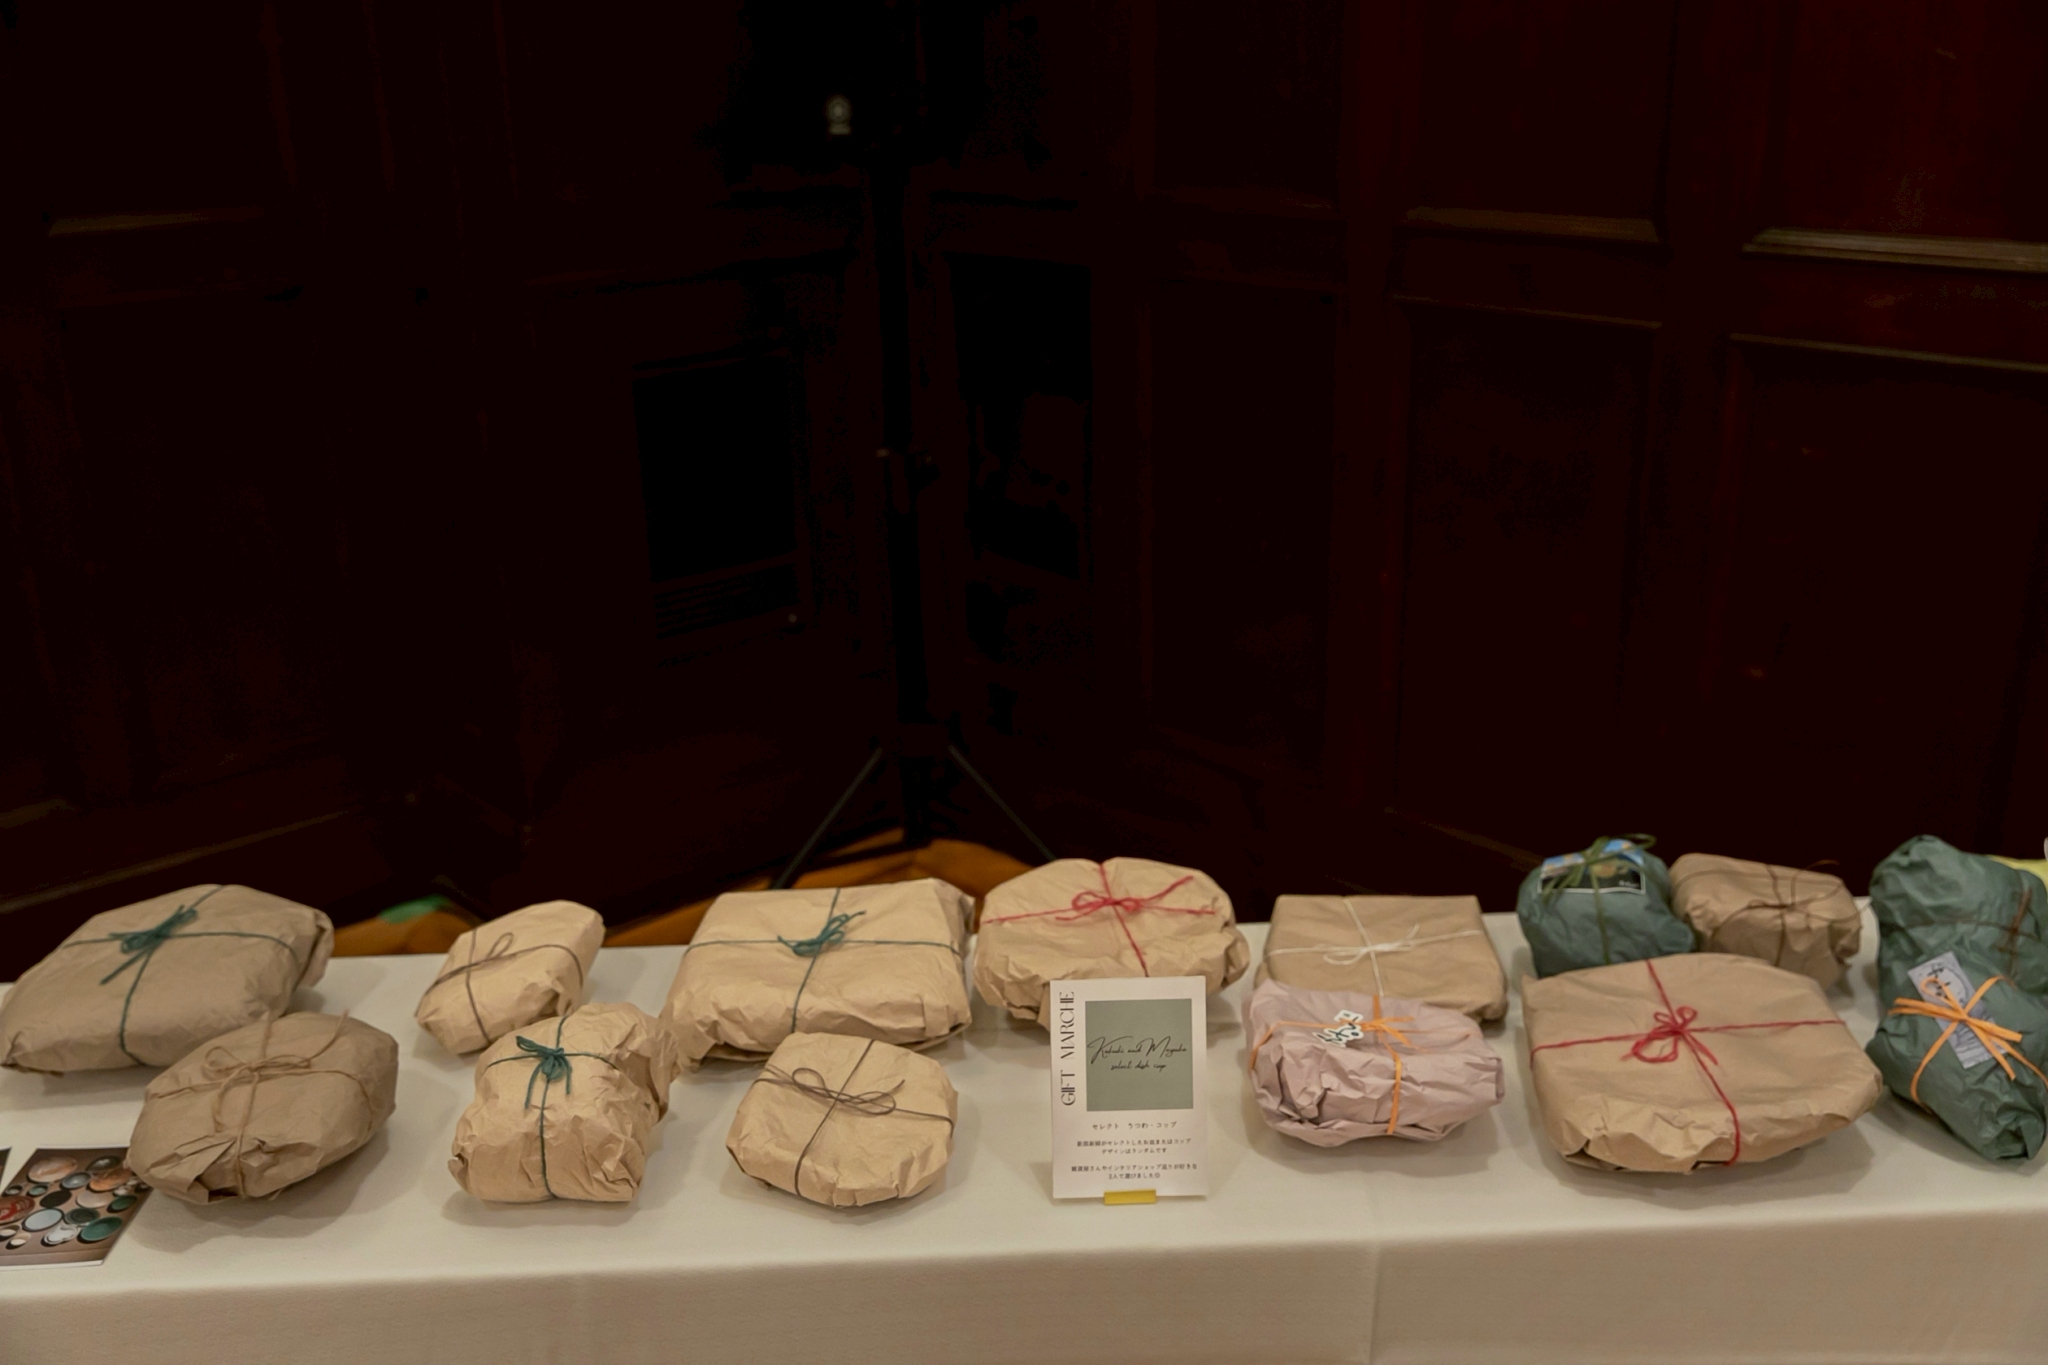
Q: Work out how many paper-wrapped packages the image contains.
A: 14